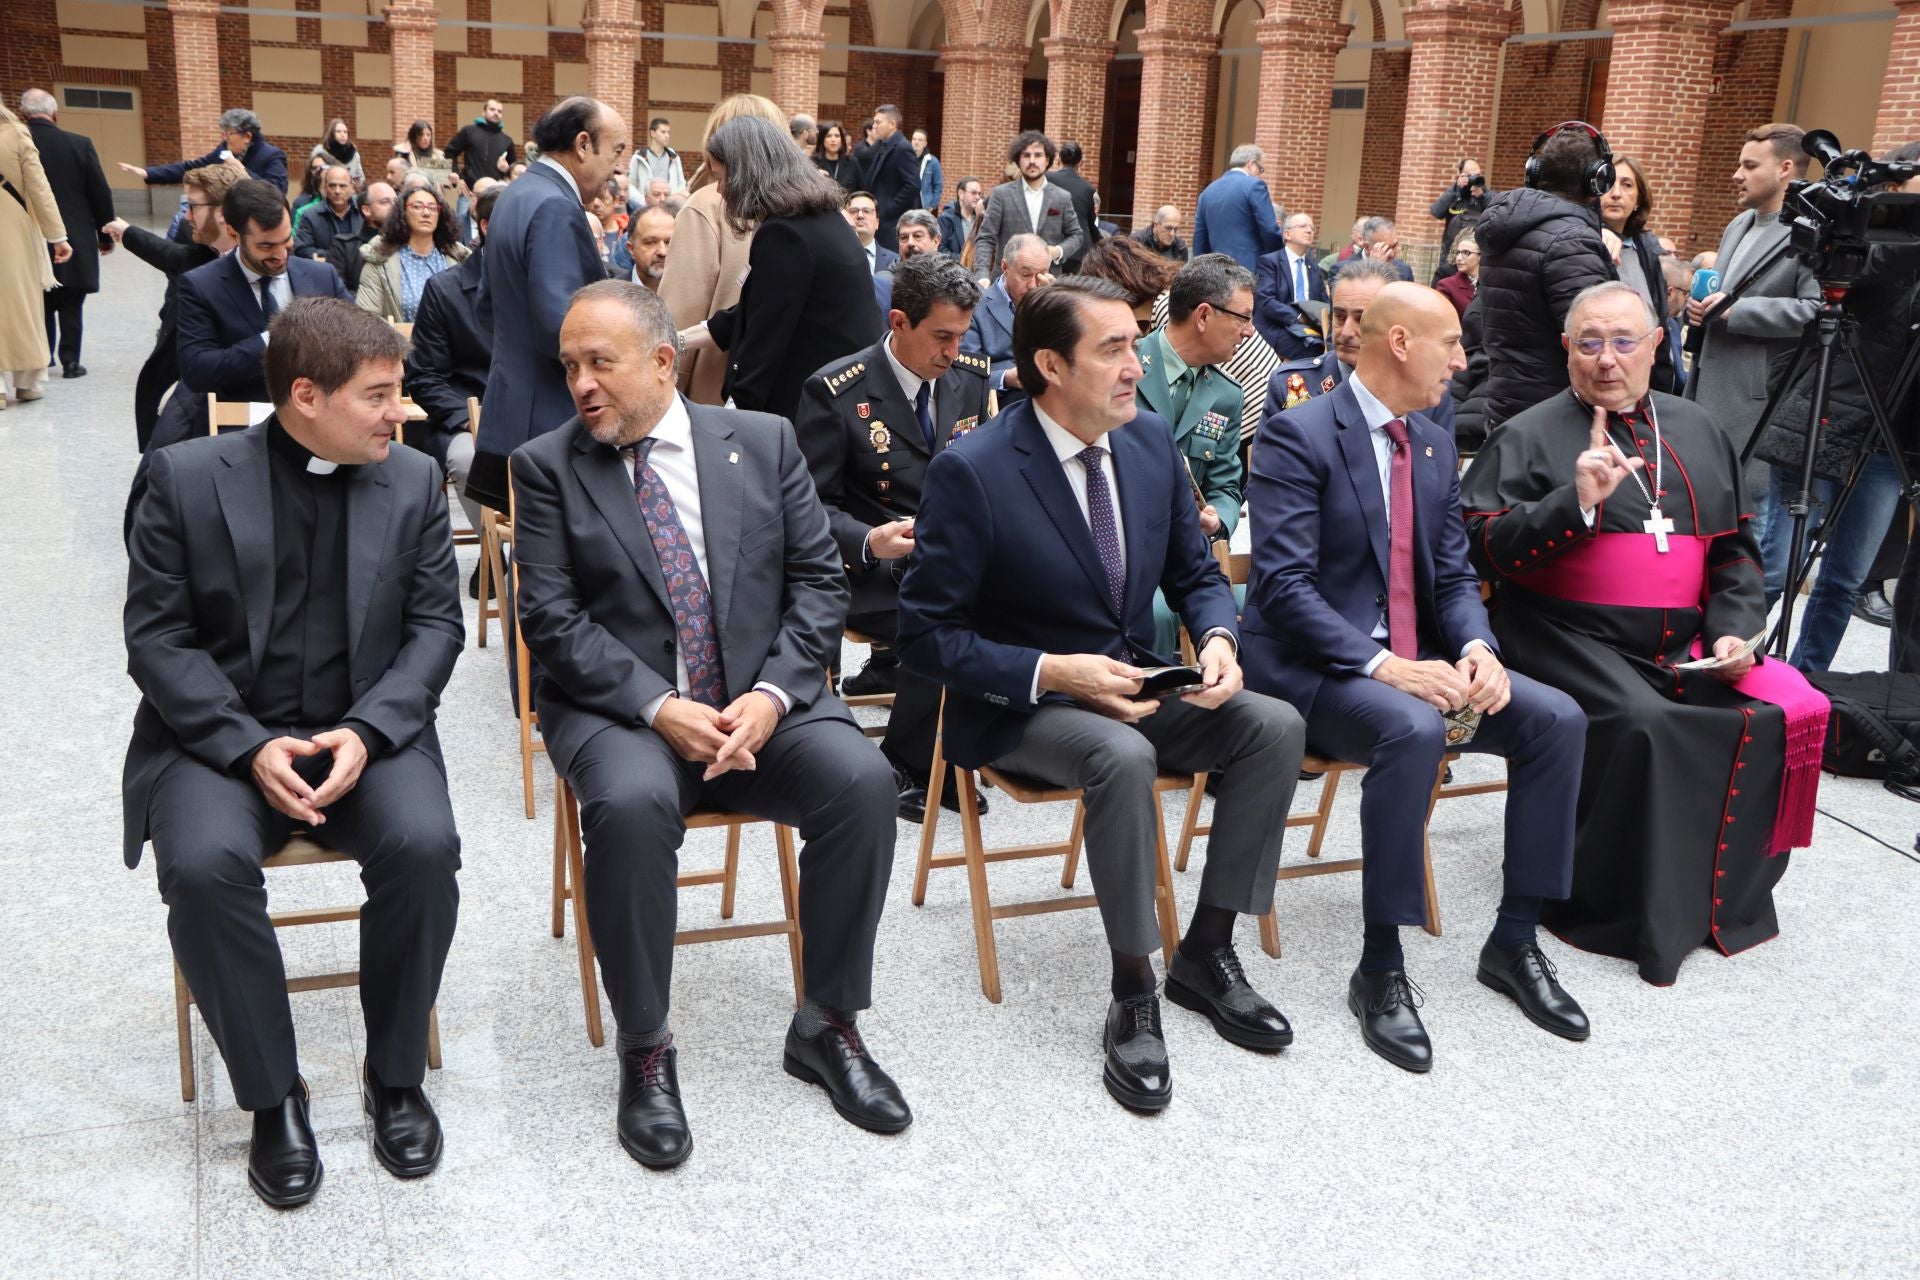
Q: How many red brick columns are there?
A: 11